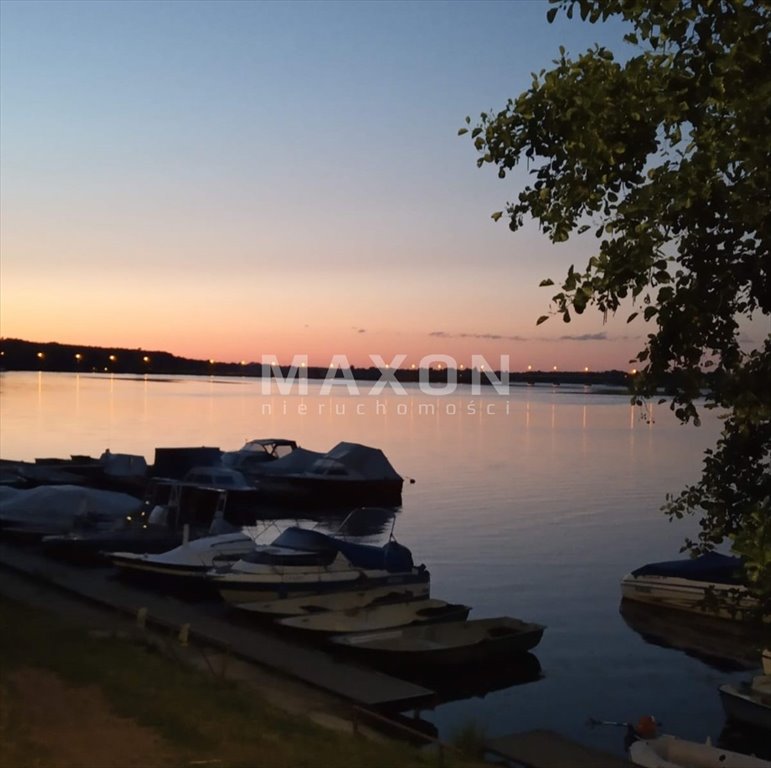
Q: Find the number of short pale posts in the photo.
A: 2